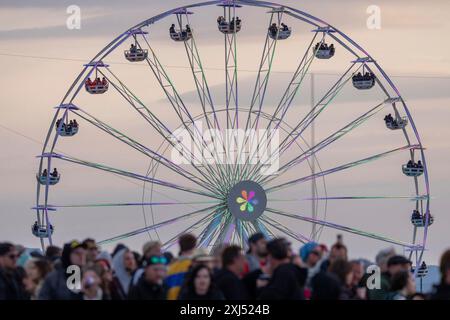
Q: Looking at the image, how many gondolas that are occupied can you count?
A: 14